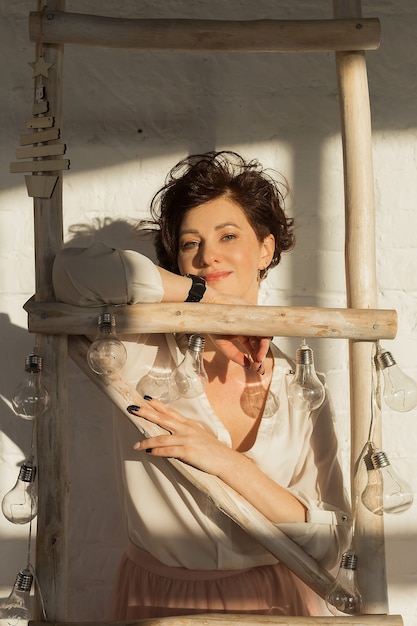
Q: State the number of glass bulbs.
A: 9